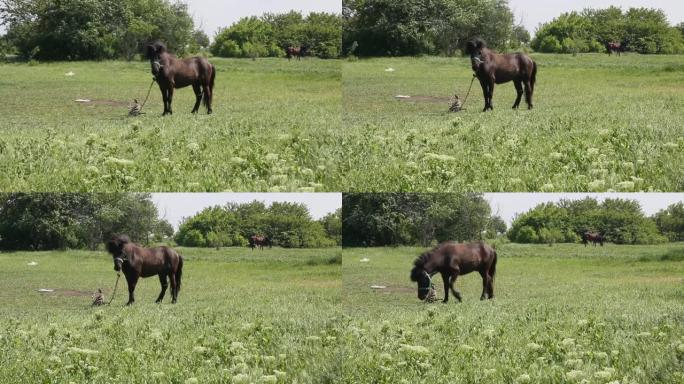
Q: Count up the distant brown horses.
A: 4